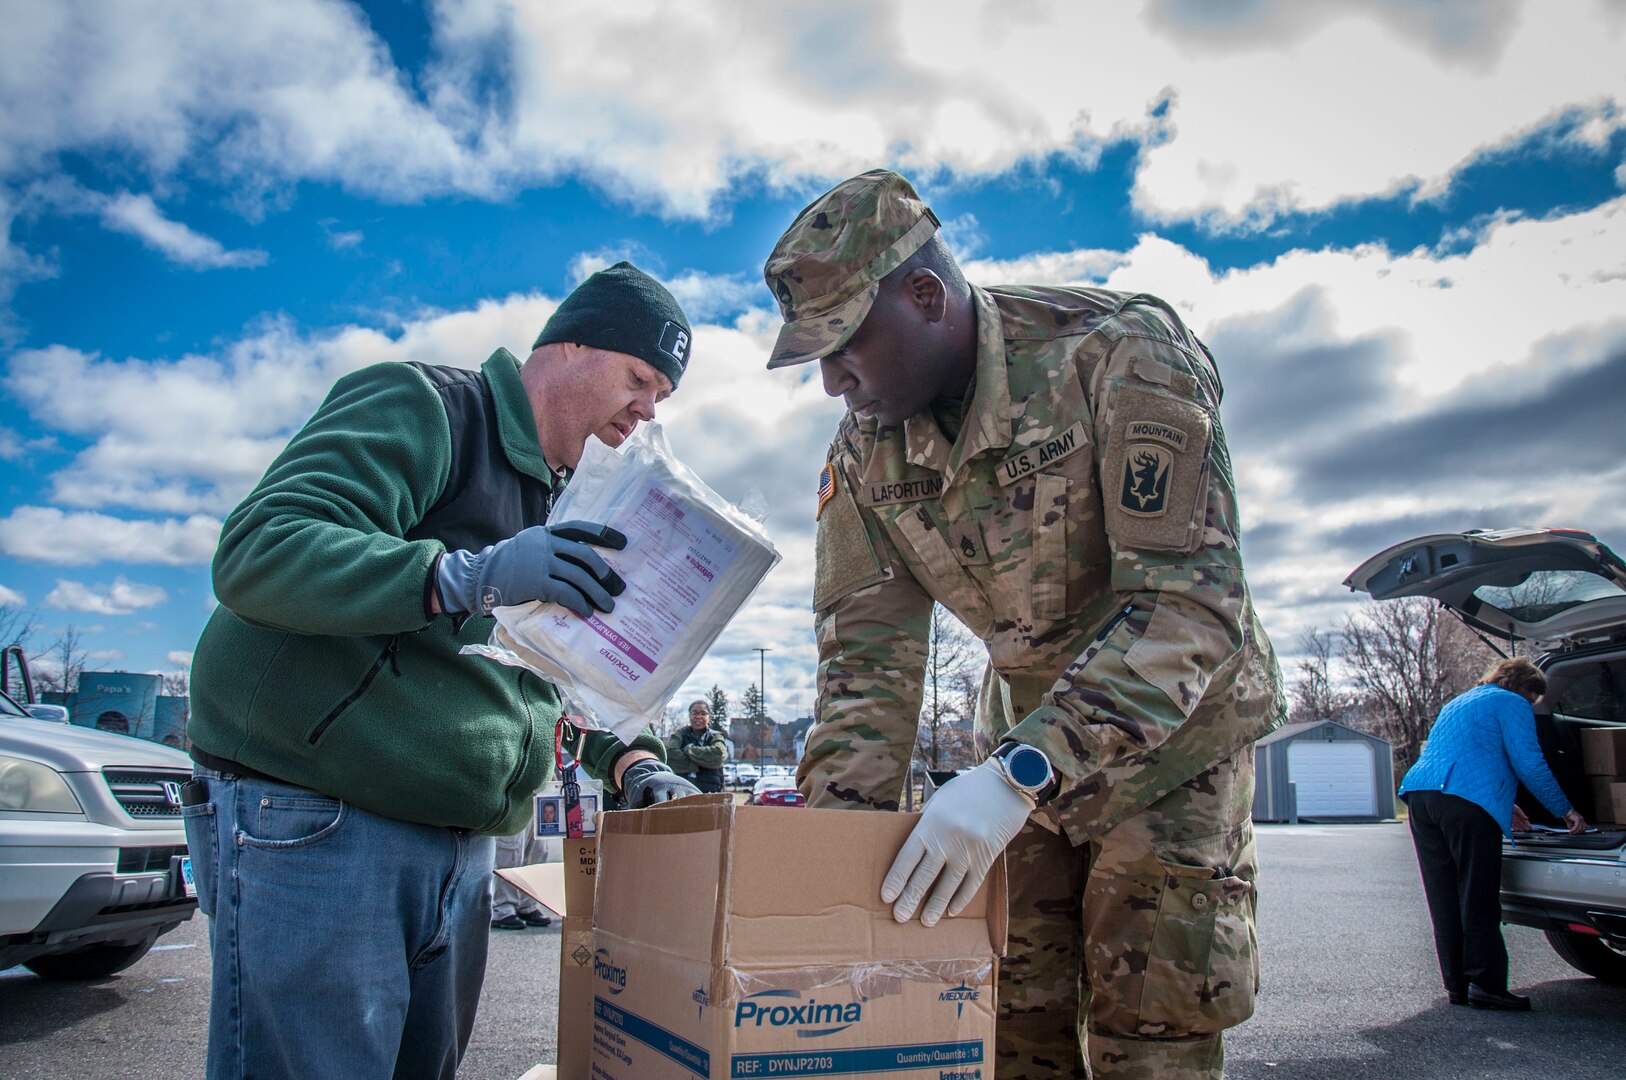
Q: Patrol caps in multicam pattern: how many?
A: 1